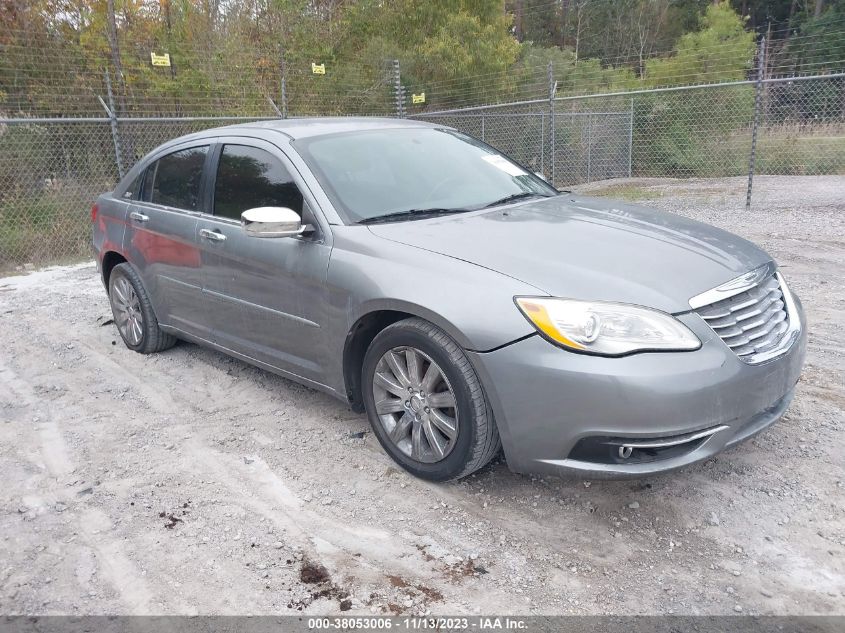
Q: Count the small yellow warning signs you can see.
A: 3